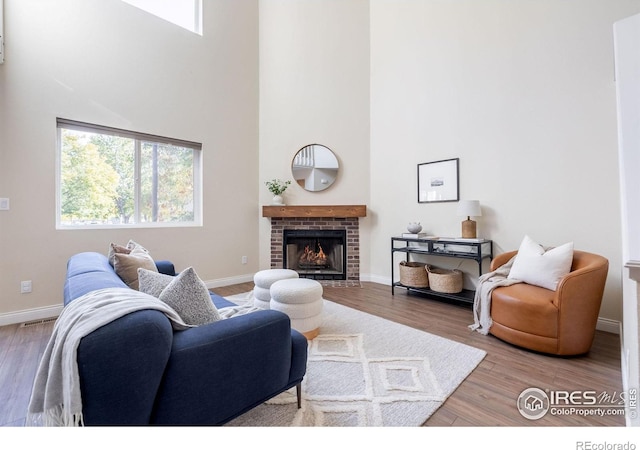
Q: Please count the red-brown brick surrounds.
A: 1